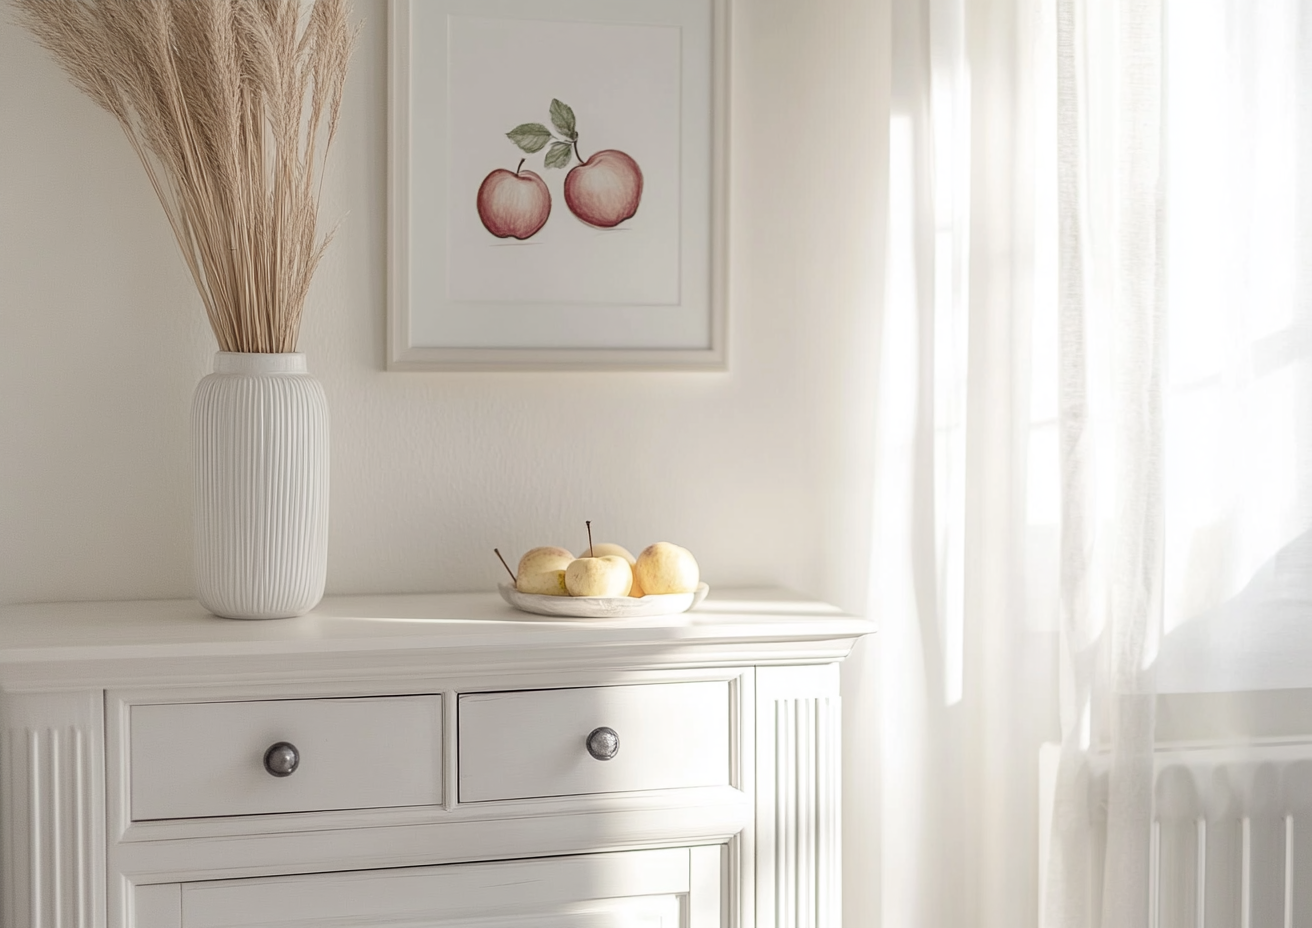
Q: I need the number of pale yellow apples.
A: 4